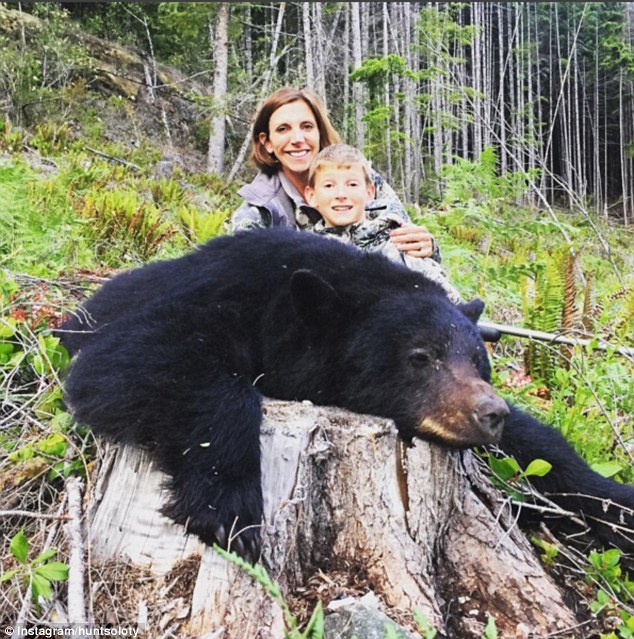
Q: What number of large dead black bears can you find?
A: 1